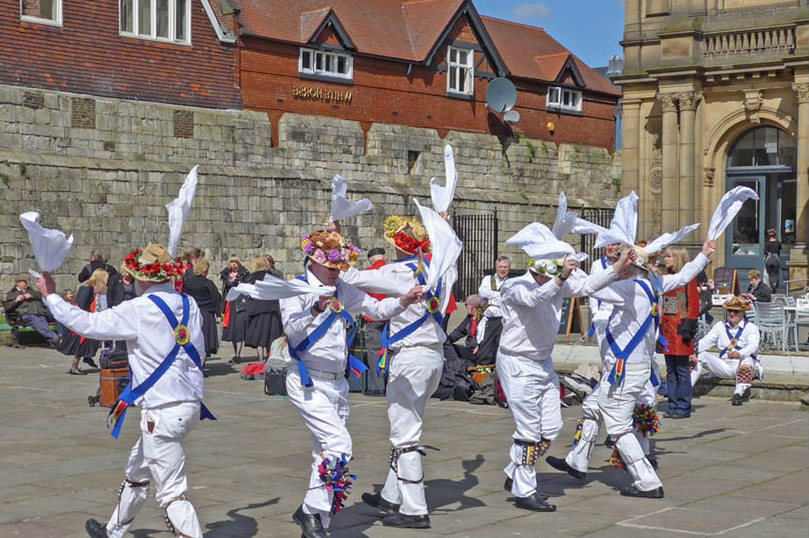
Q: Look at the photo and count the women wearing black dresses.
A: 4